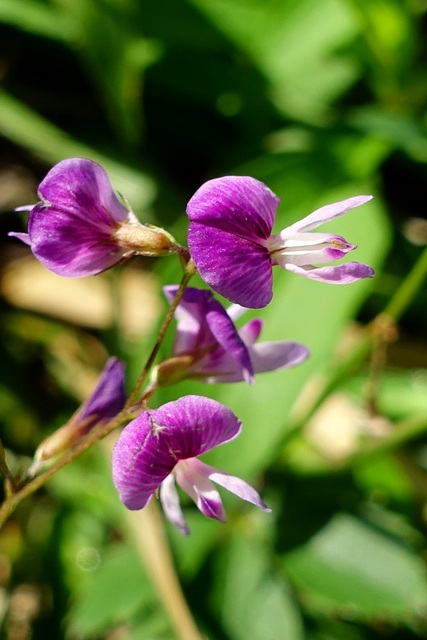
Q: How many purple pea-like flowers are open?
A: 4